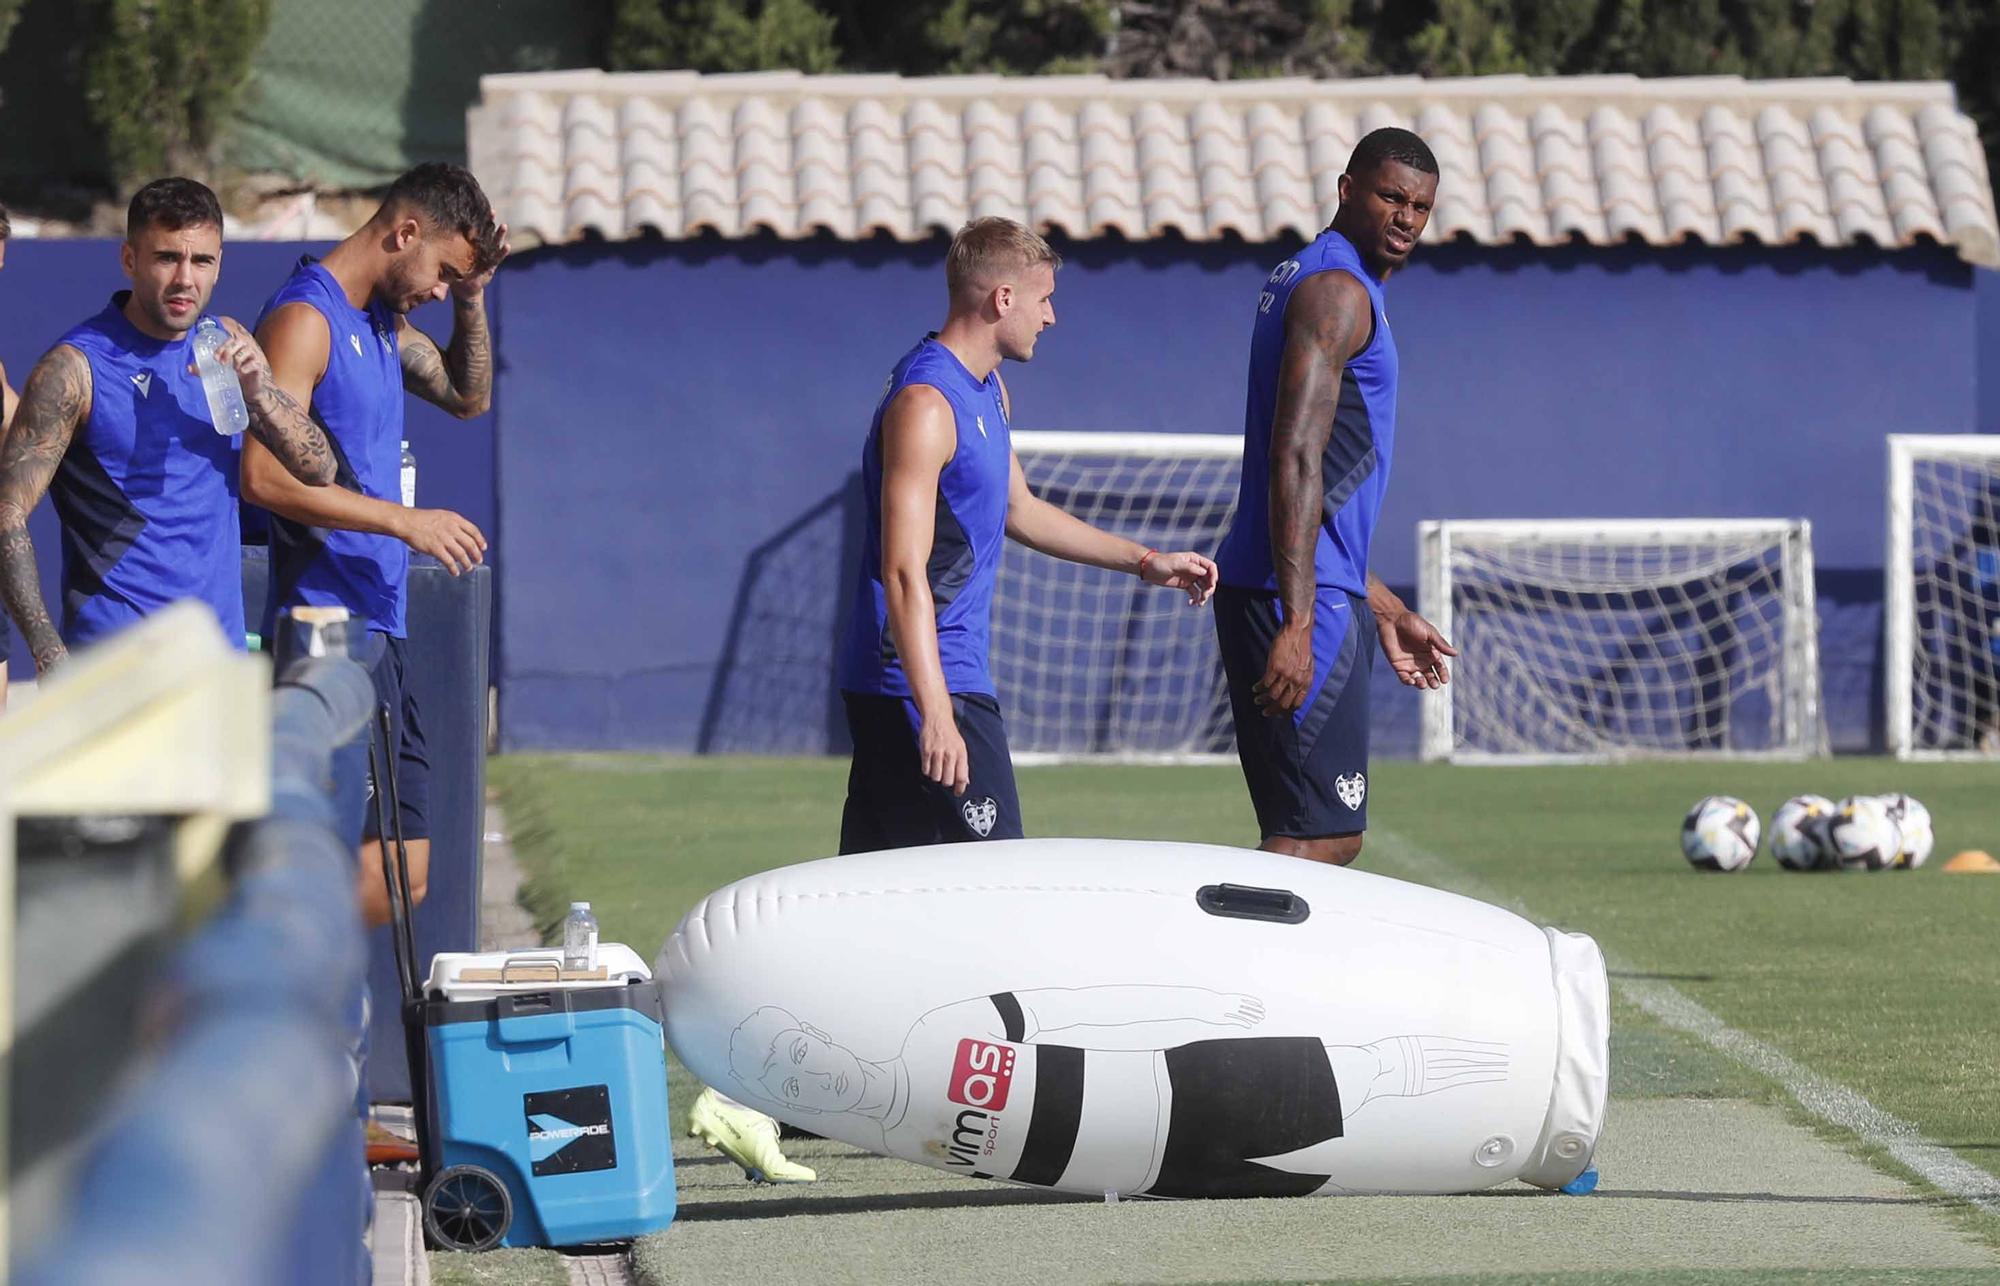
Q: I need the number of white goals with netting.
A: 3